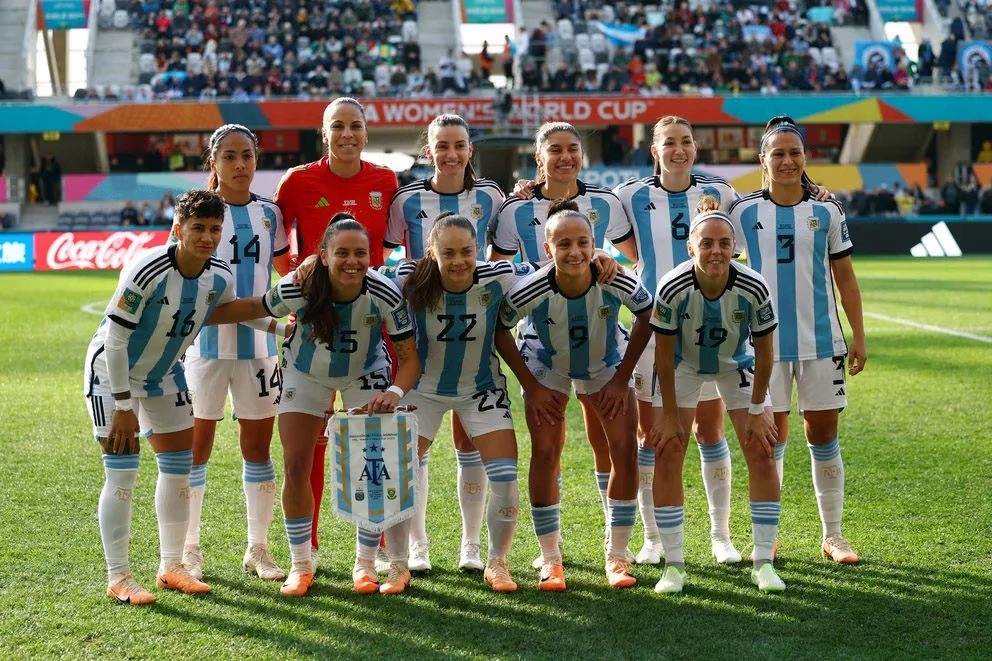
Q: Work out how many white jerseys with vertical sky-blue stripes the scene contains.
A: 10